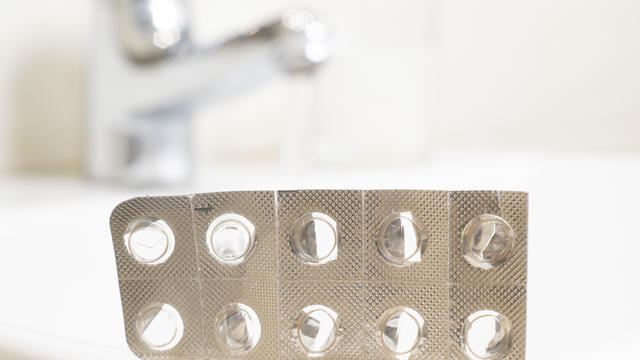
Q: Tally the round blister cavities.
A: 10